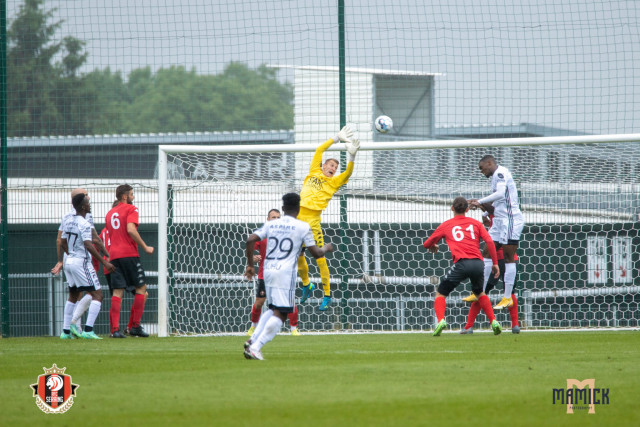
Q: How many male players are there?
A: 10